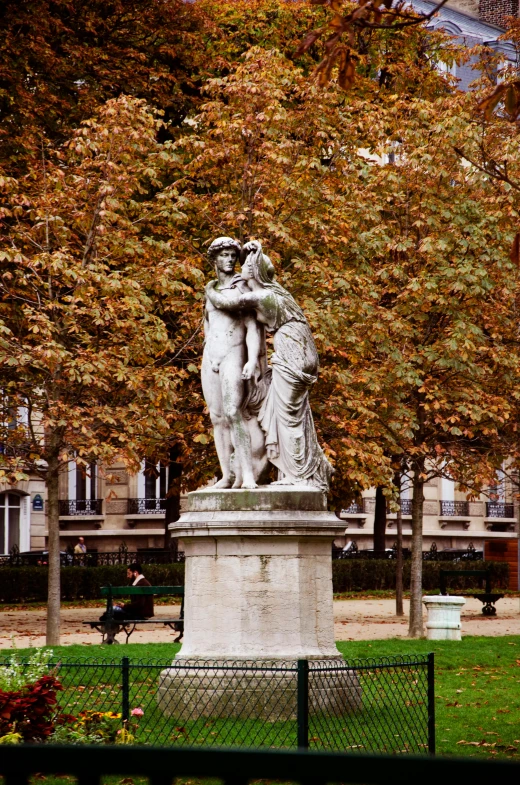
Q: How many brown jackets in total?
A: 1